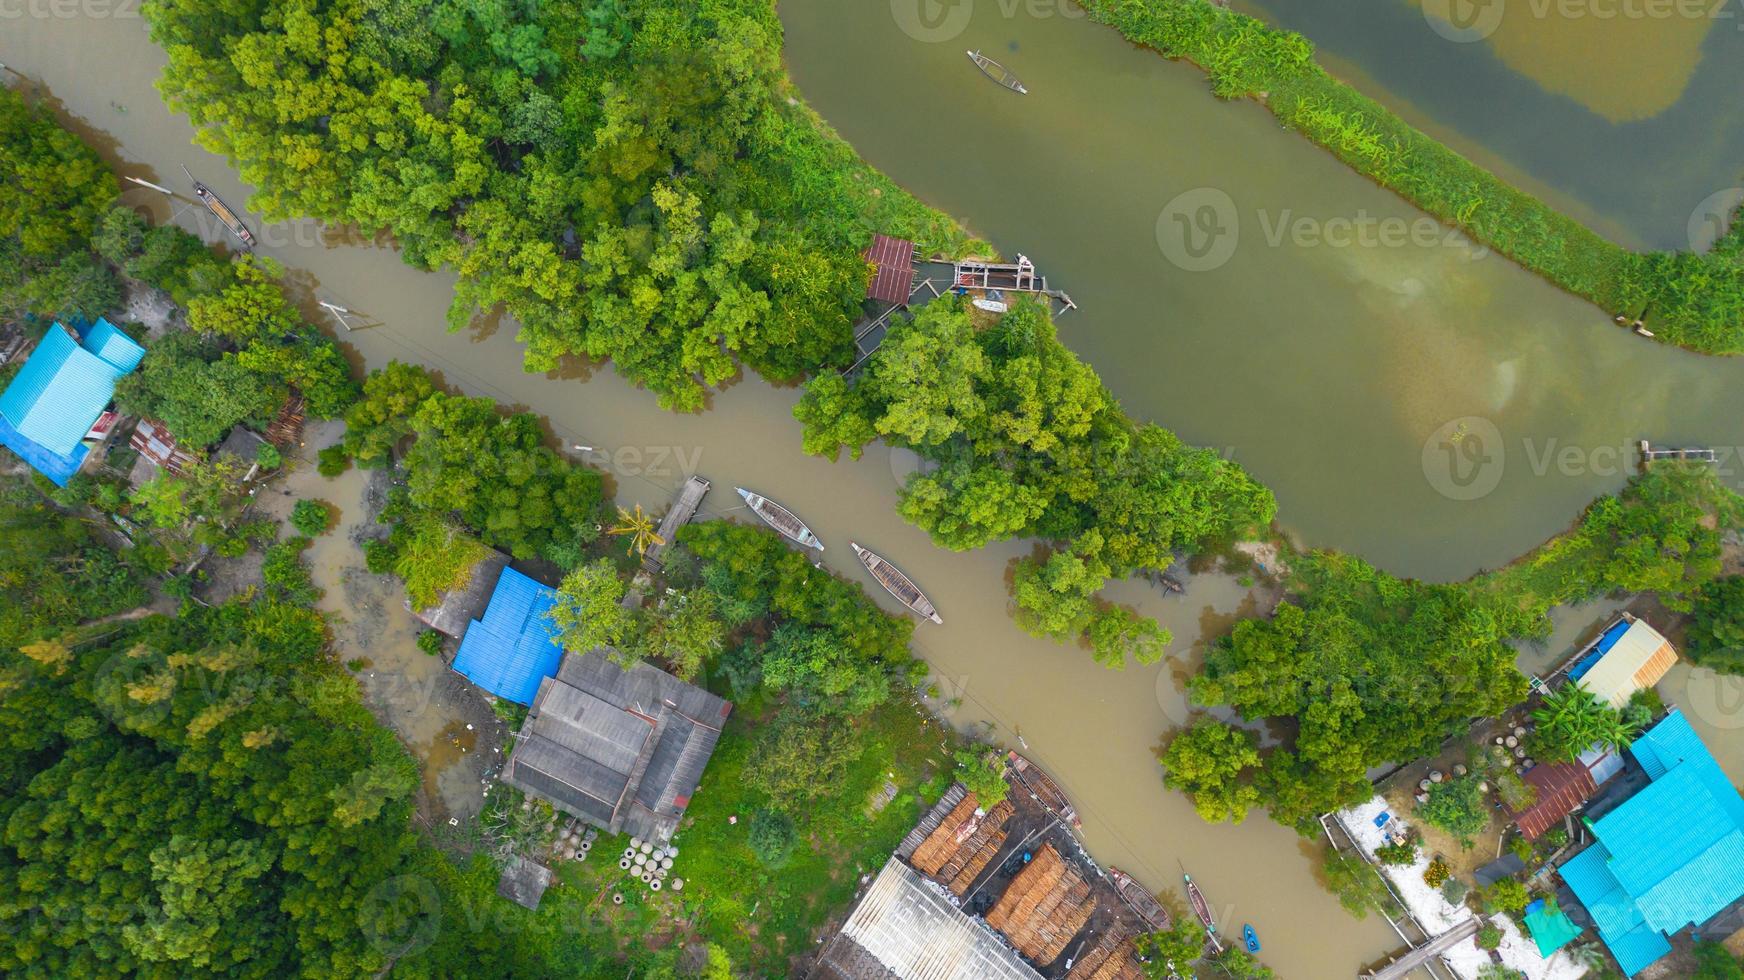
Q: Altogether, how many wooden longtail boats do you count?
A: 7